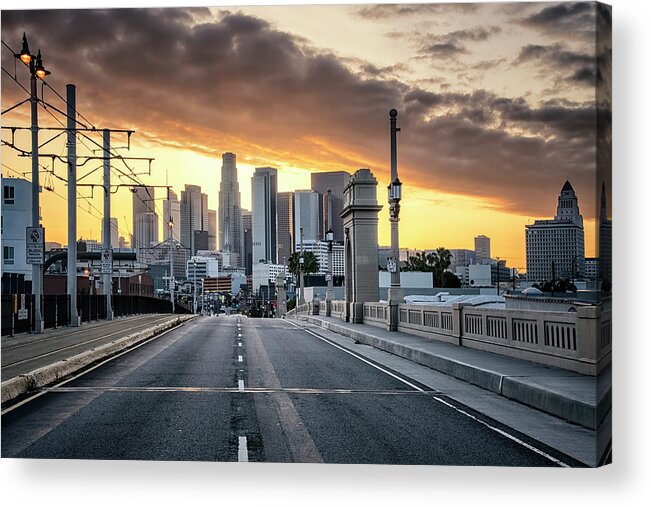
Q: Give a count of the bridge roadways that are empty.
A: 1